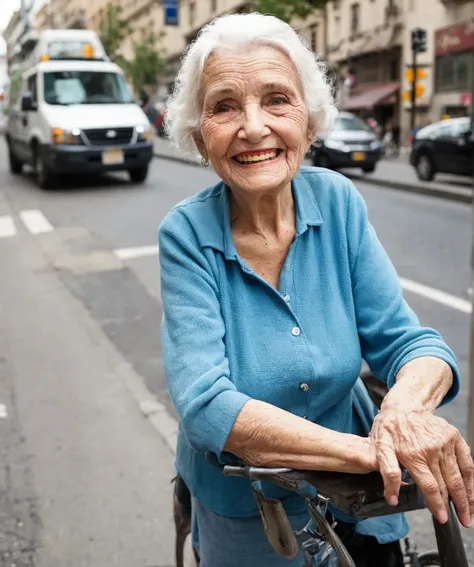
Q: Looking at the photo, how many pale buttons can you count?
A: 3